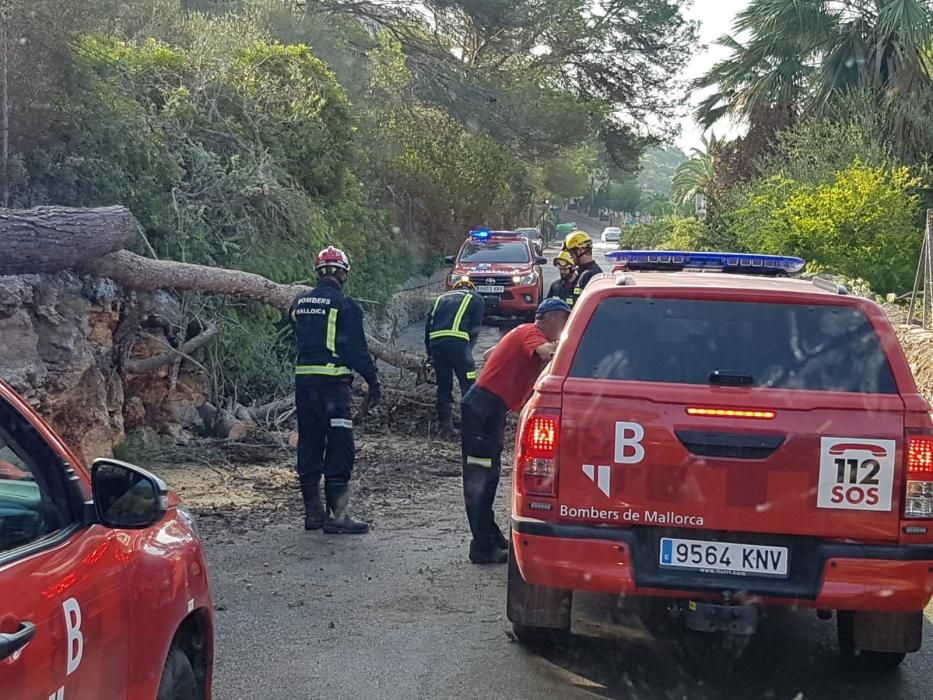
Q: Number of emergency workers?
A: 5